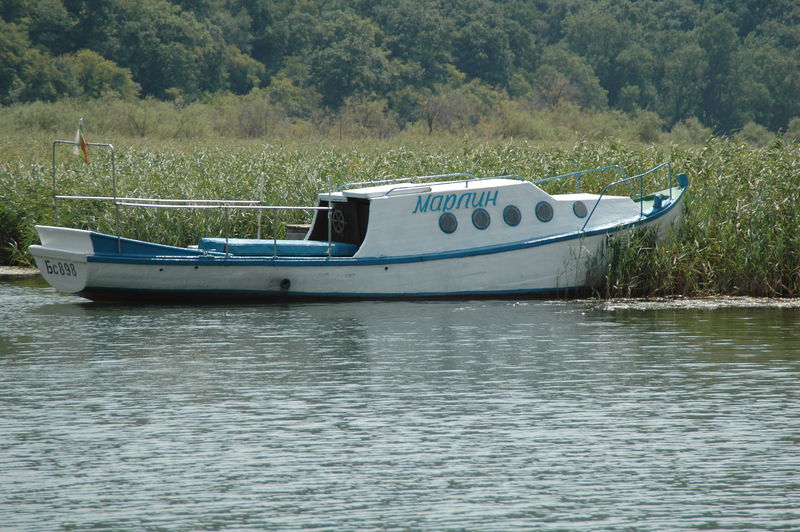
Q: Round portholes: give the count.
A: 5